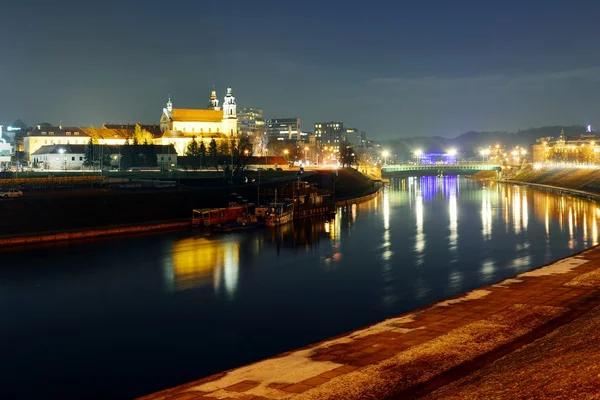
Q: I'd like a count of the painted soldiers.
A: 0